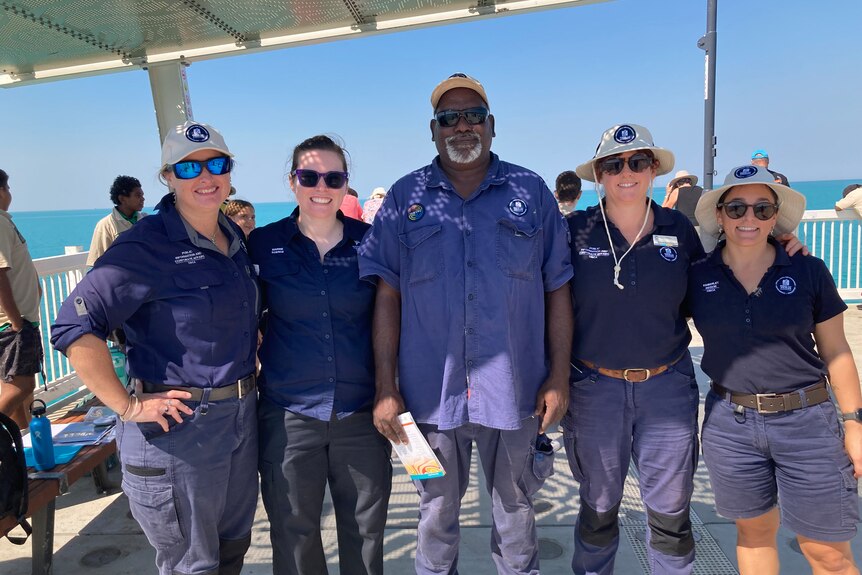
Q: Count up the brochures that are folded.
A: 1